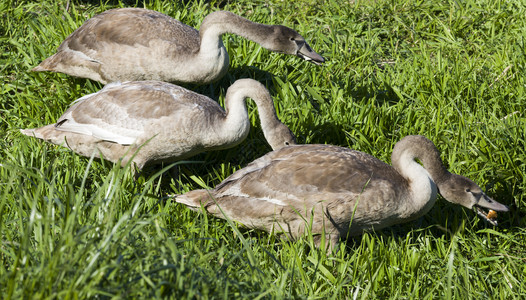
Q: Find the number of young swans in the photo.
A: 3